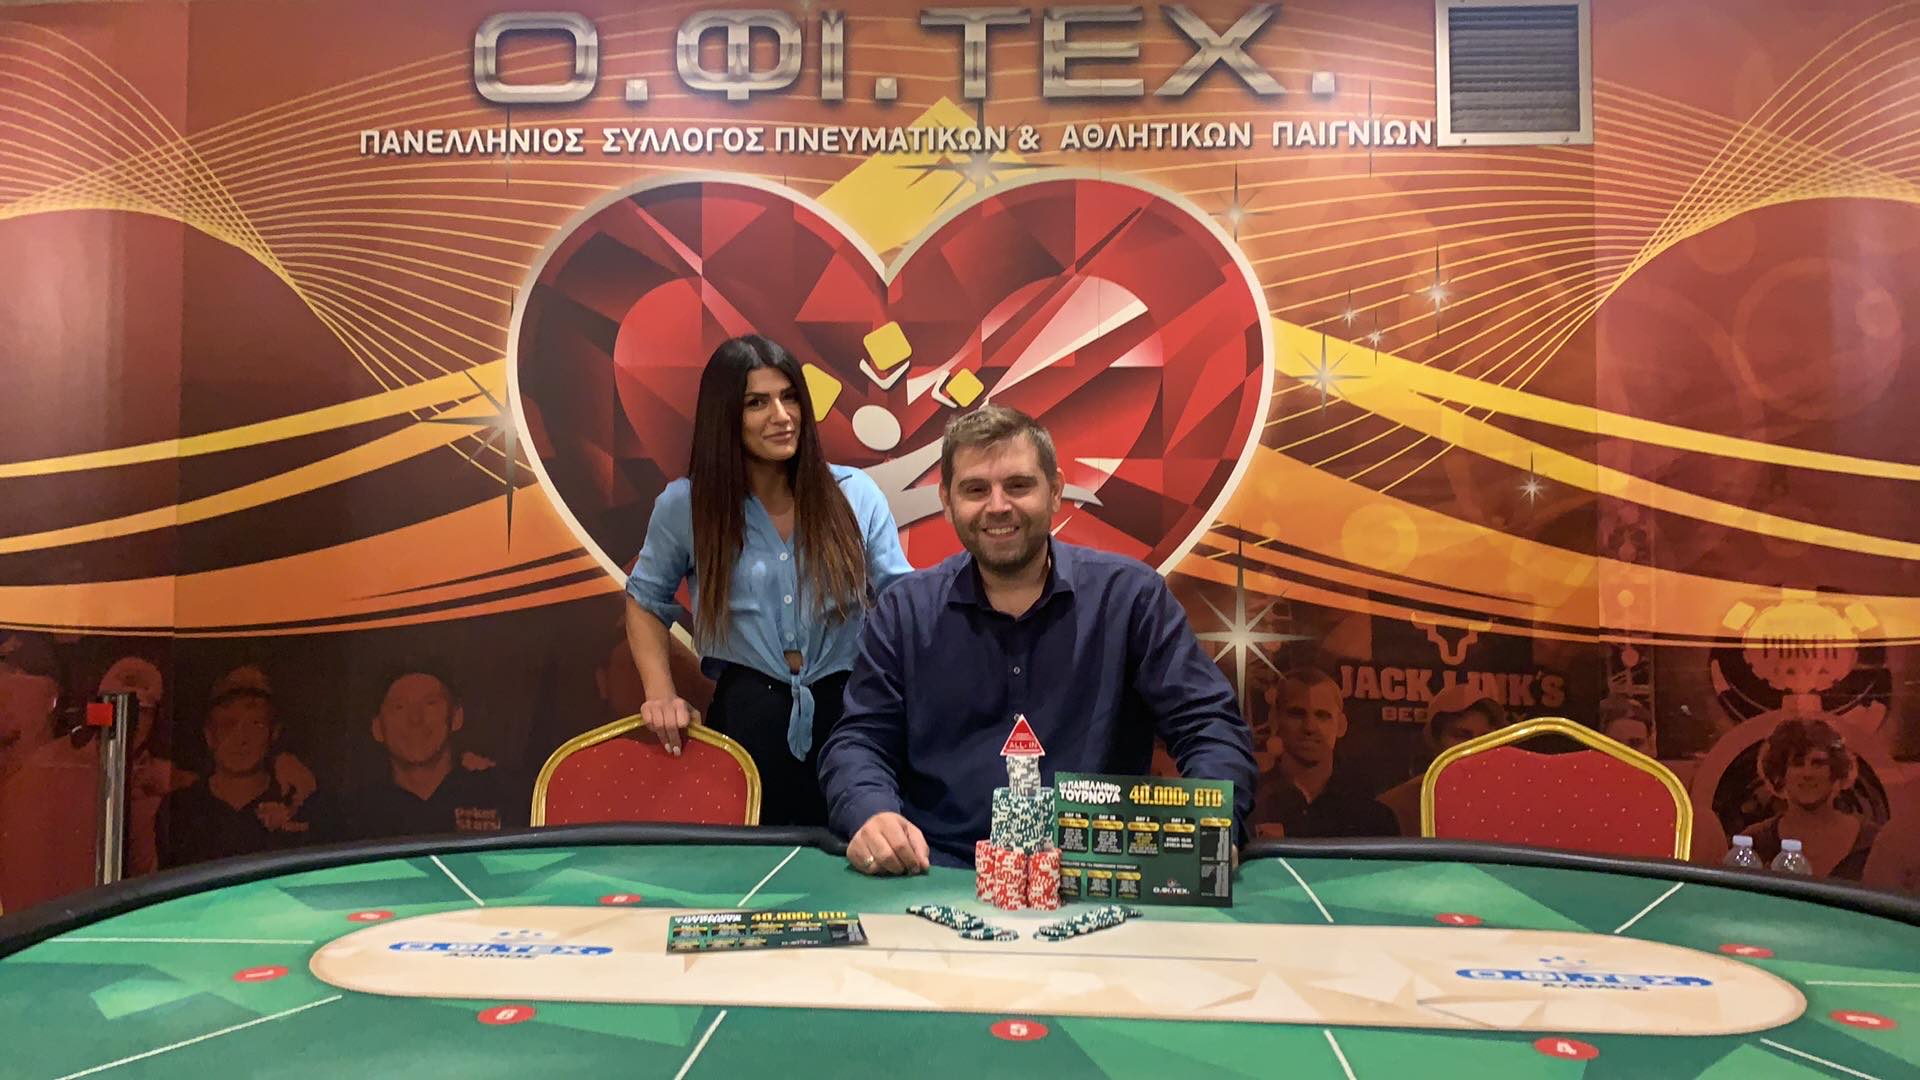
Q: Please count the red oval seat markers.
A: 9